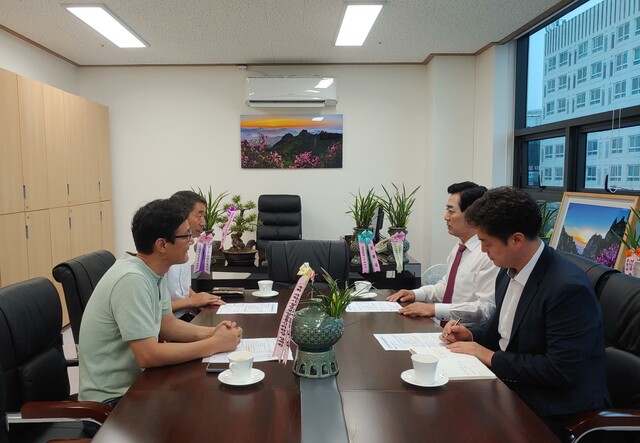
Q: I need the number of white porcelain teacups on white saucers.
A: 4